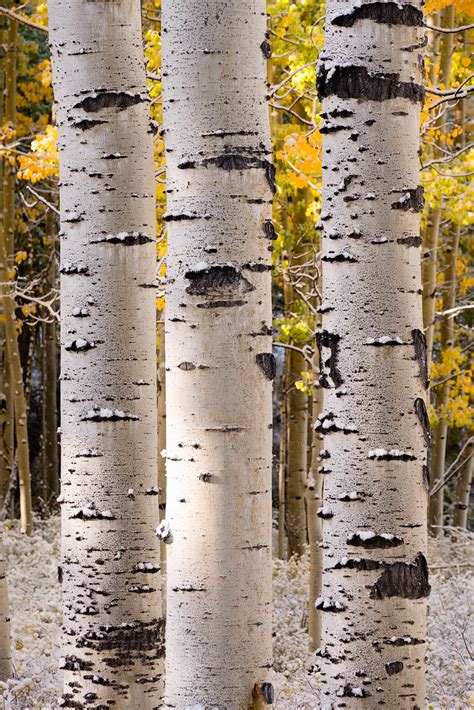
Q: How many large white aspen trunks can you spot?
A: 3